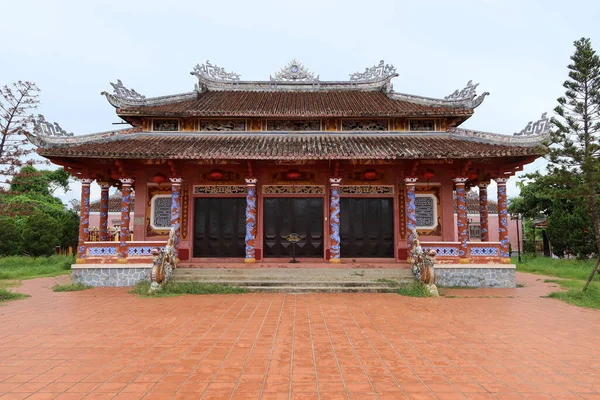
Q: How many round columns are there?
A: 10